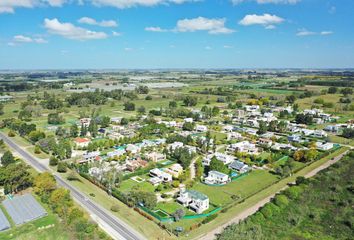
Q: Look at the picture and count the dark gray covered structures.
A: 2